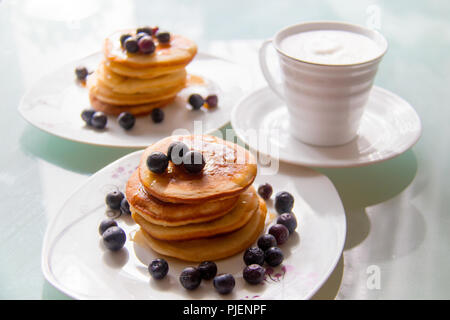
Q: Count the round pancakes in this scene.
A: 9